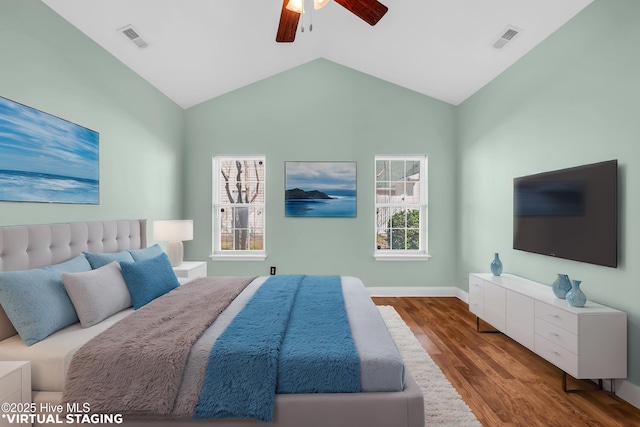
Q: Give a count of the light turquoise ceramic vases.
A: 3